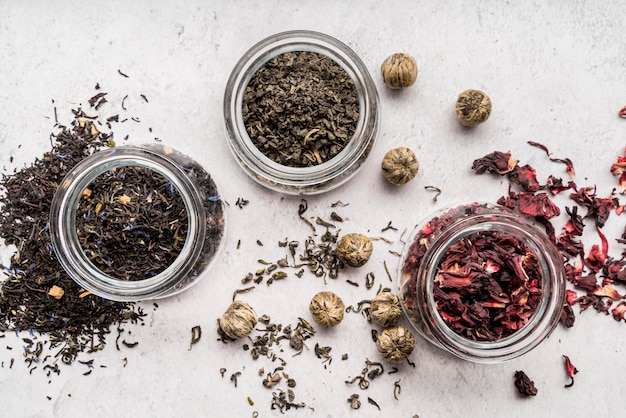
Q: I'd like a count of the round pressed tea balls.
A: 8